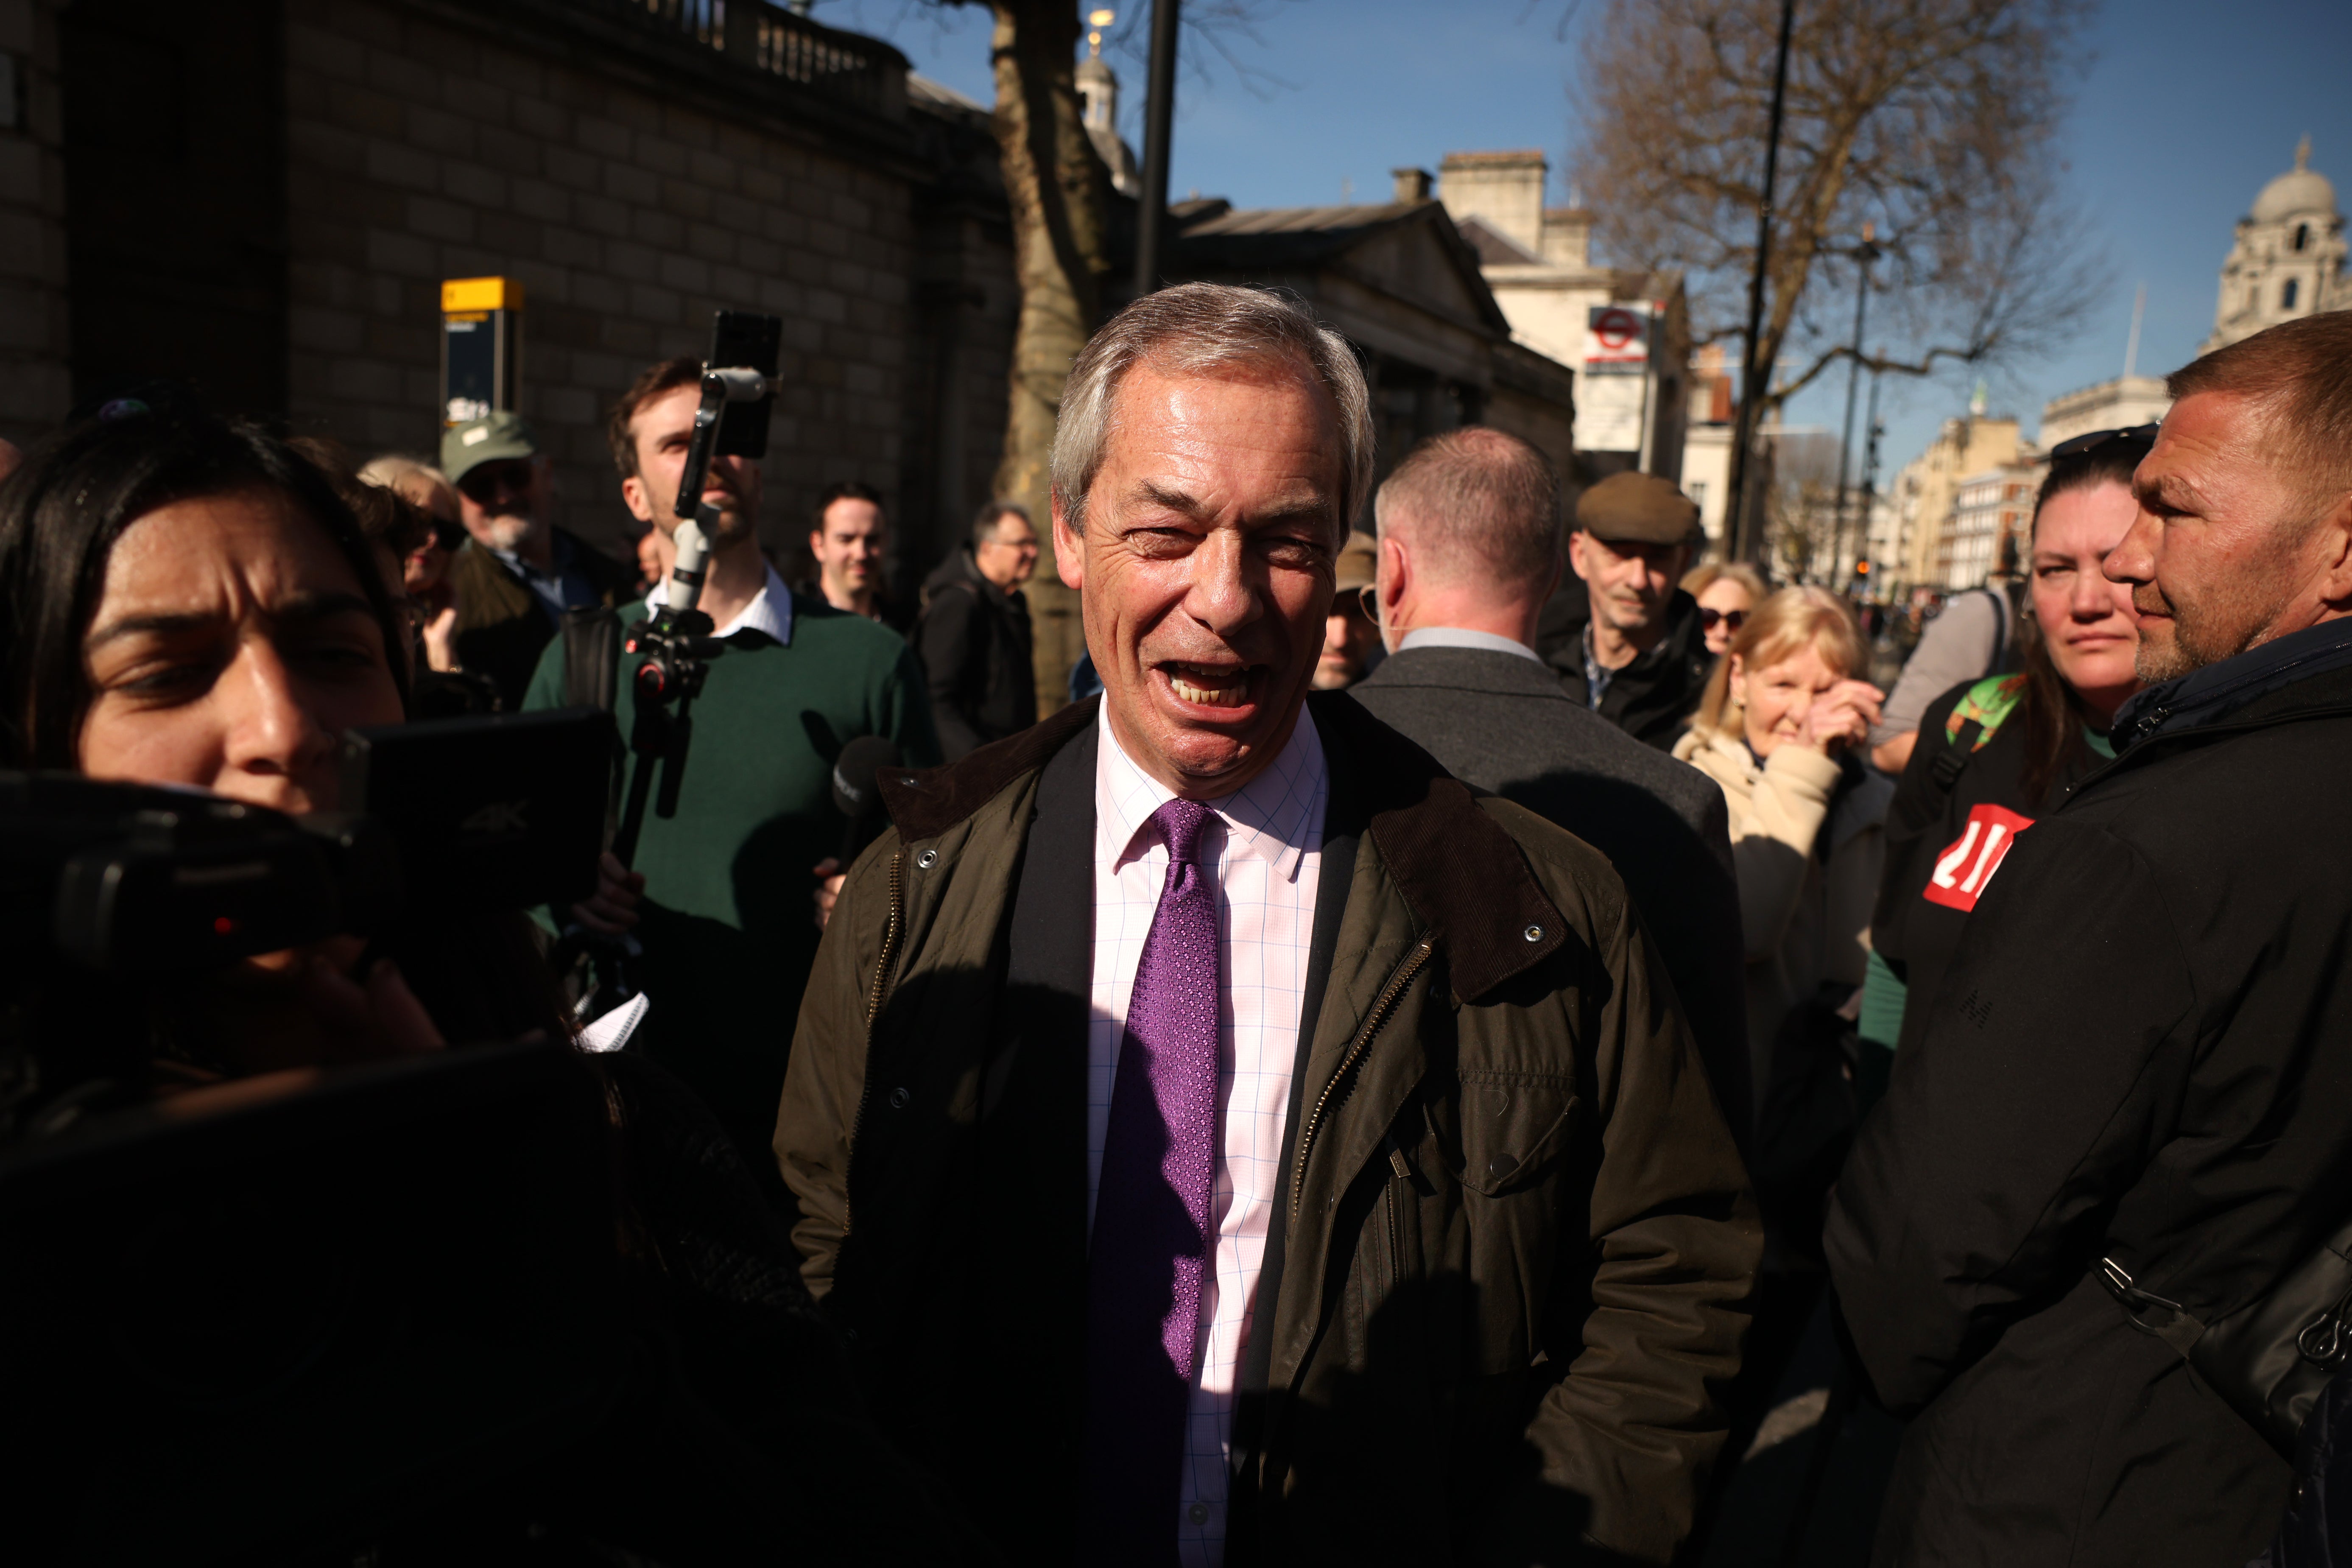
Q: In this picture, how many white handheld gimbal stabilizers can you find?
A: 1